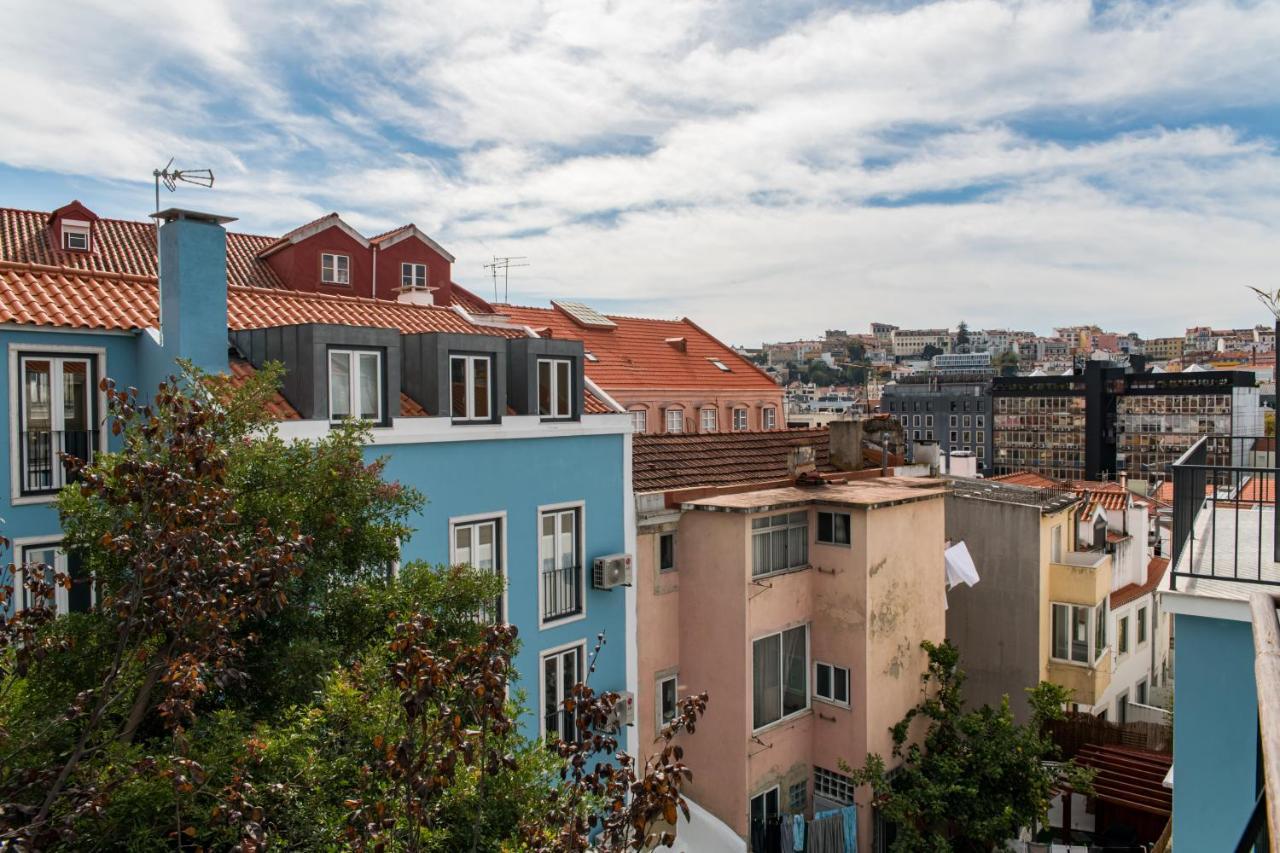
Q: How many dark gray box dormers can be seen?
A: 3